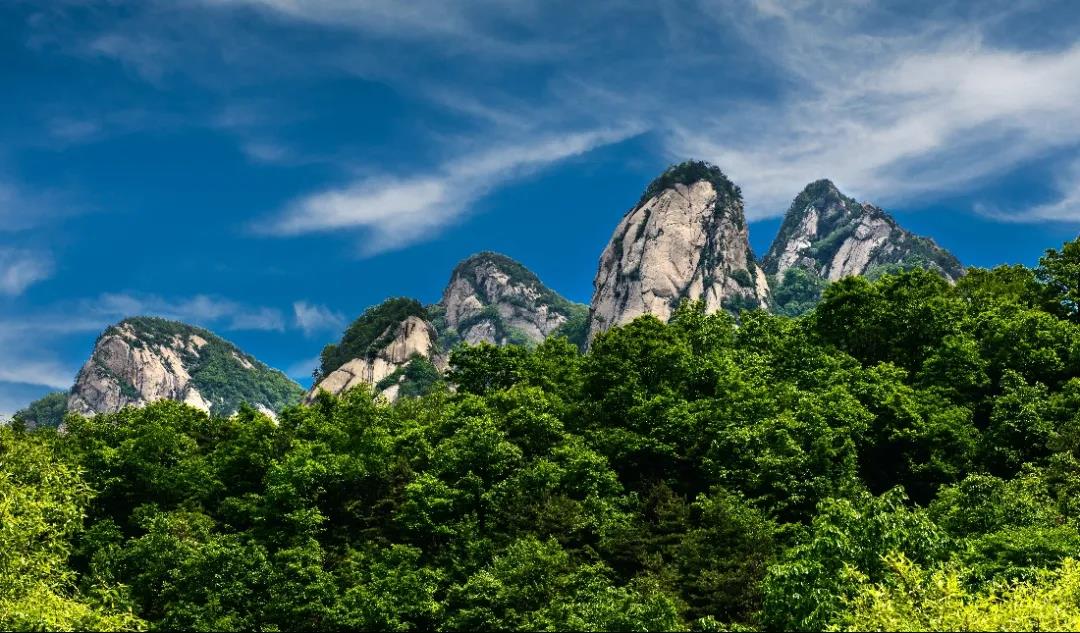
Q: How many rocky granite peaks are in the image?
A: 5